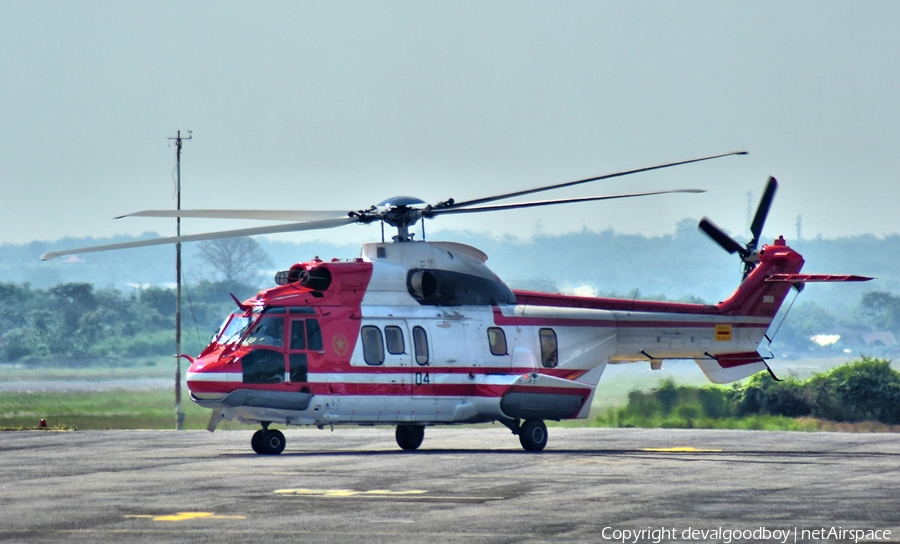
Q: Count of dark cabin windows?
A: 5